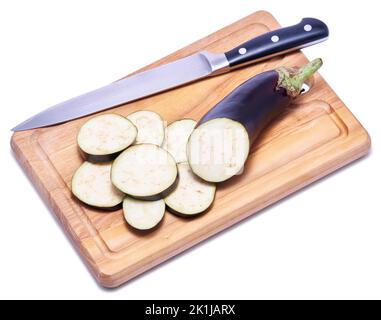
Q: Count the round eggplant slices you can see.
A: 7